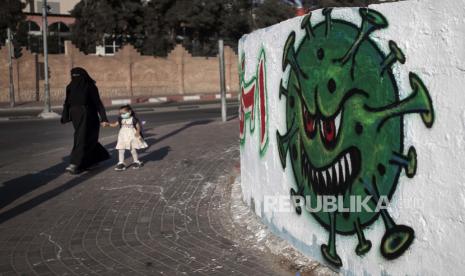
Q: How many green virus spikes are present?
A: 13